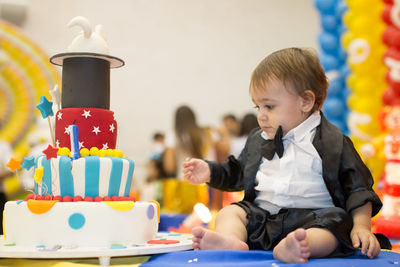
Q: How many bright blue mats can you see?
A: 1